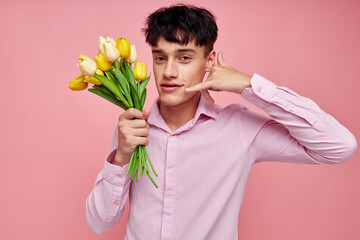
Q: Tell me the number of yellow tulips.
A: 5